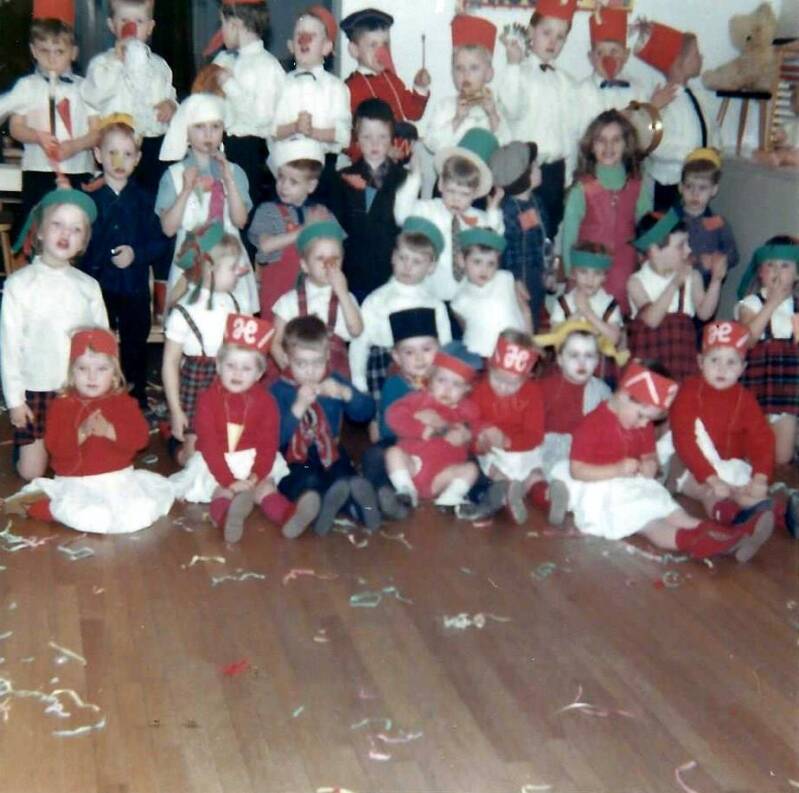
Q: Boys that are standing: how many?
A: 15